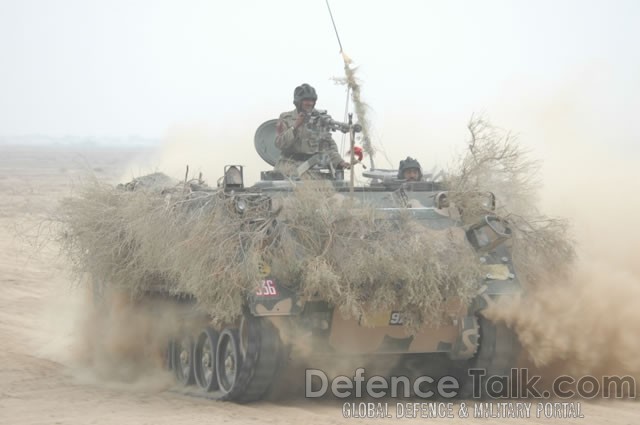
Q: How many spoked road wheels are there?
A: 3